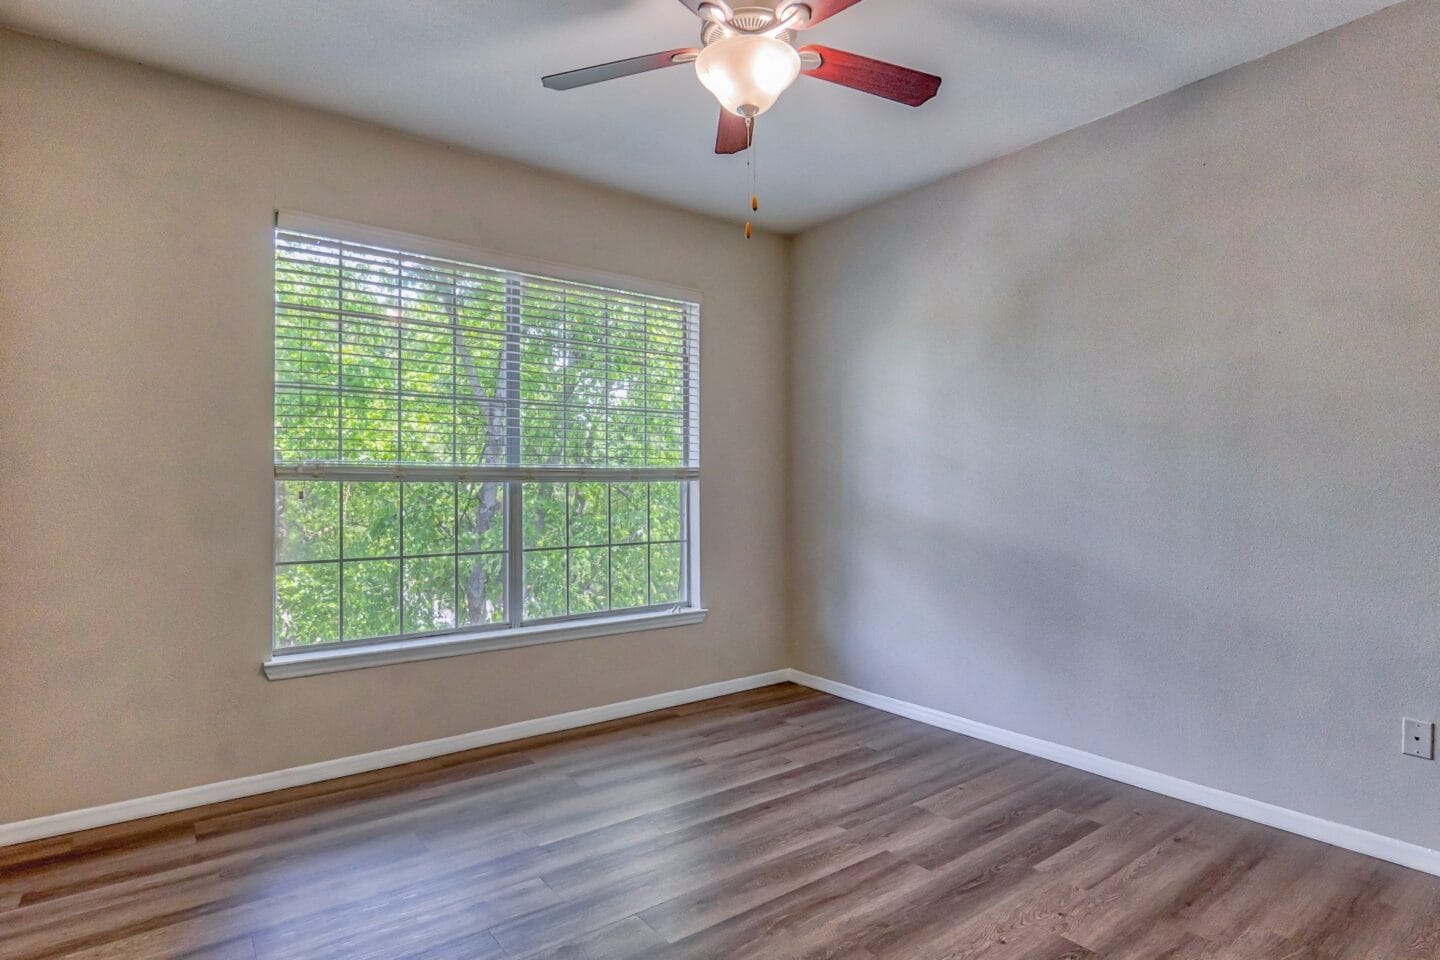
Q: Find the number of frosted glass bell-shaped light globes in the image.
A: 1